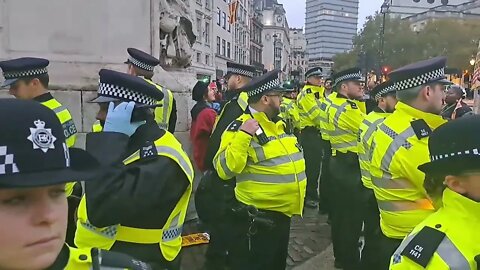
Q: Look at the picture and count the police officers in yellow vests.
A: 12